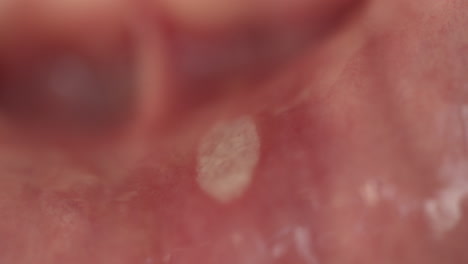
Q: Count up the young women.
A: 0